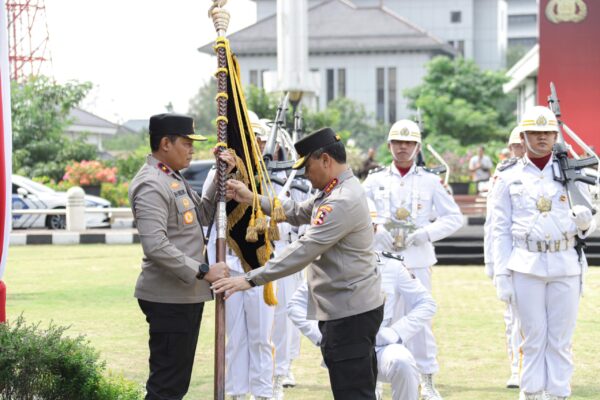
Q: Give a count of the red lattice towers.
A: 1